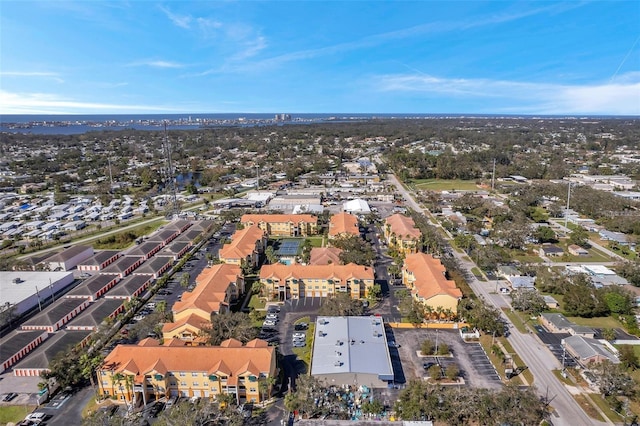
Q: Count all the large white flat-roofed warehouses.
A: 2